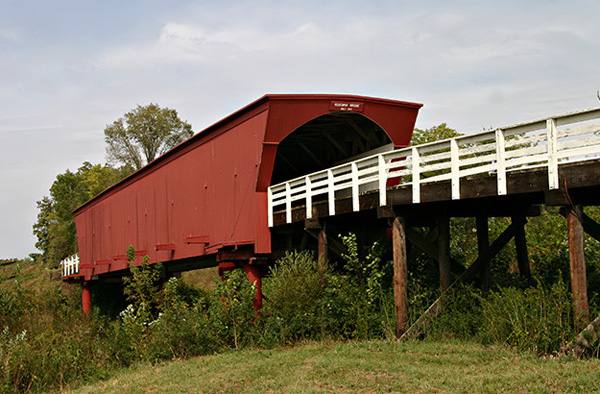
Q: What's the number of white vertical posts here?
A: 14